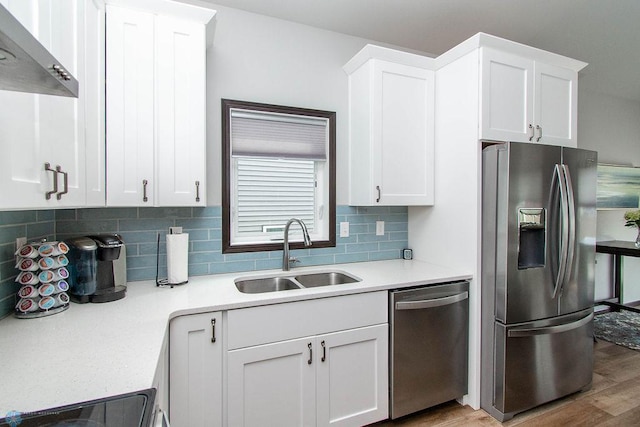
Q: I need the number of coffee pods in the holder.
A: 15